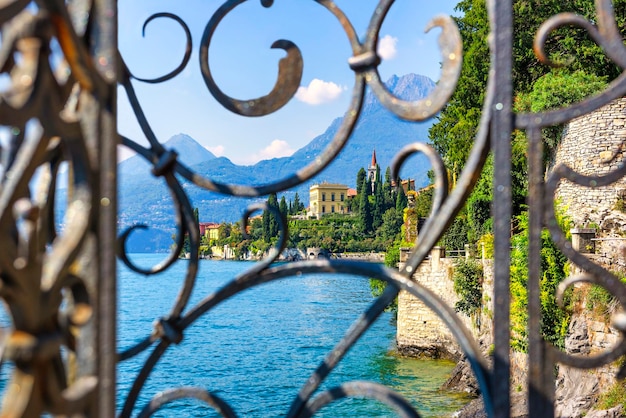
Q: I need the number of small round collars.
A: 3